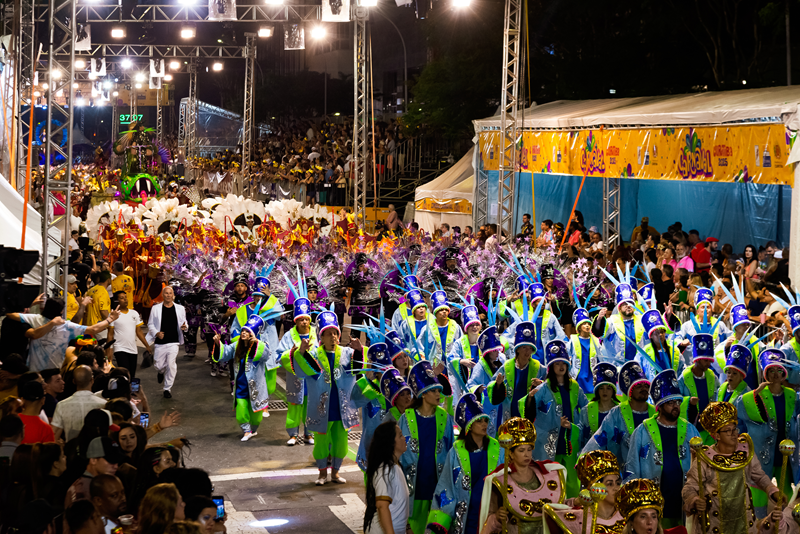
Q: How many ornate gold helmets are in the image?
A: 4